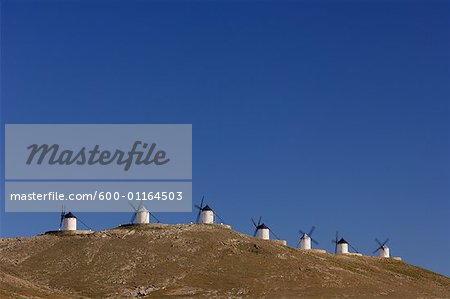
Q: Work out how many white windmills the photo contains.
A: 7